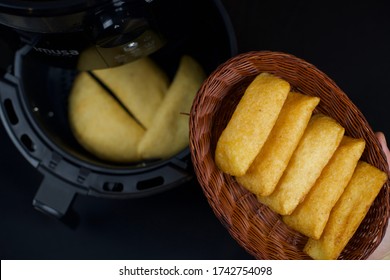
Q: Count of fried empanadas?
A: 5